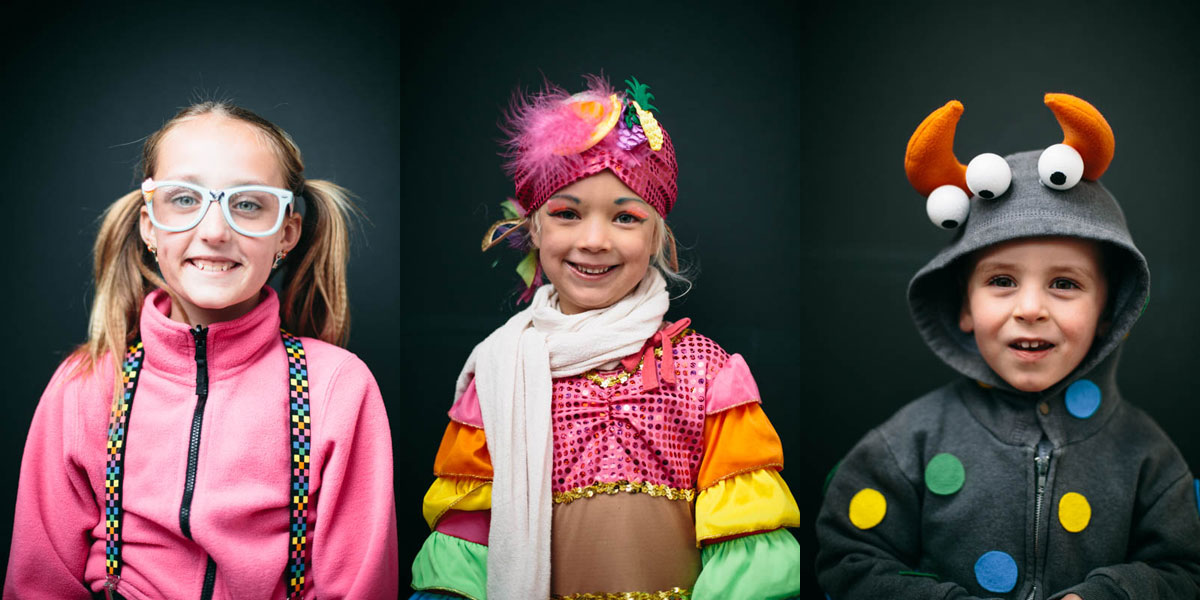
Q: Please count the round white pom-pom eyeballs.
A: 3